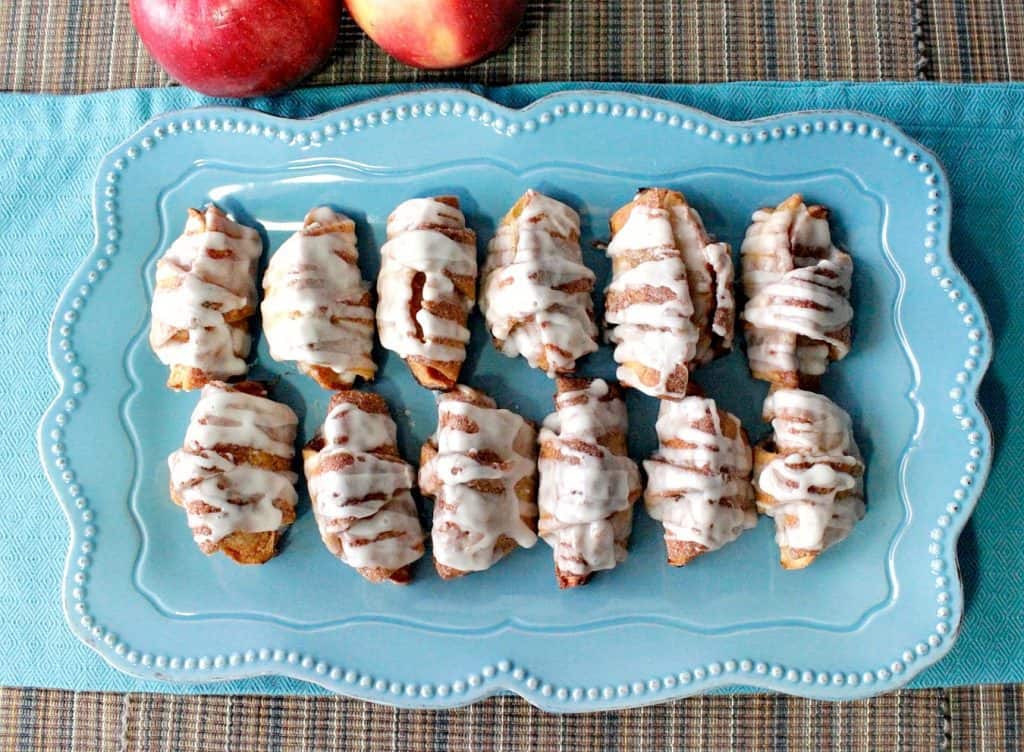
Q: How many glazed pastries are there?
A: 12